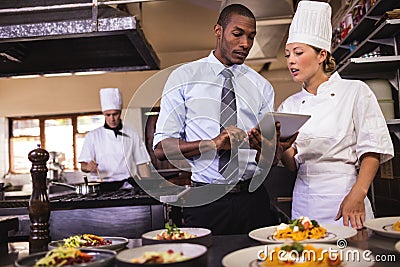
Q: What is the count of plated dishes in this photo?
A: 7